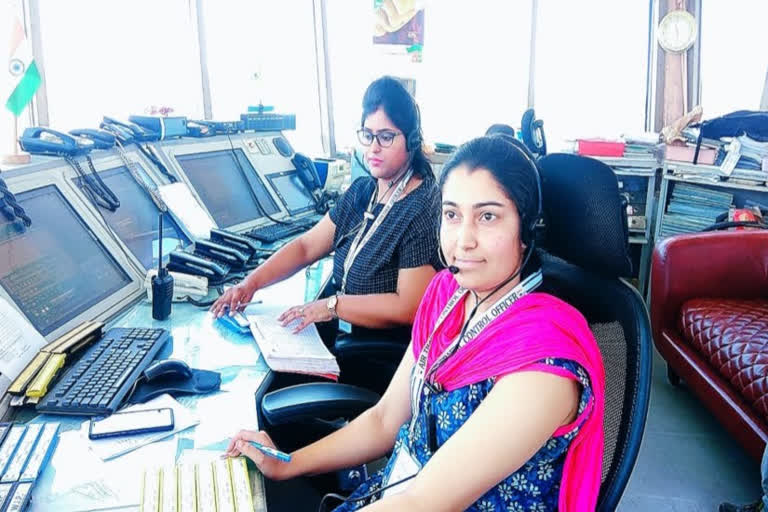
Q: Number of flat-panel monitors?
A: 4